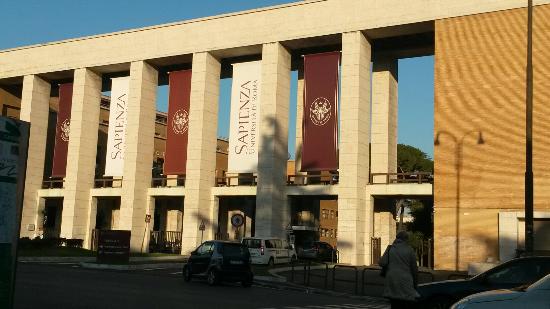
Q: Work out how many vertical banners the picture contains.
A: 5